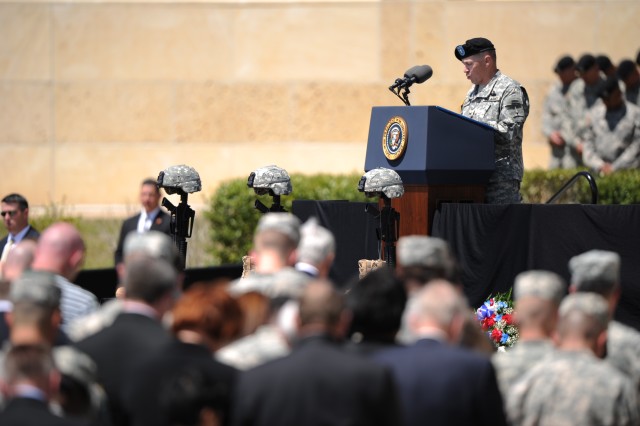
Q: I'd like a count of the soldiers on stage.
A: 1